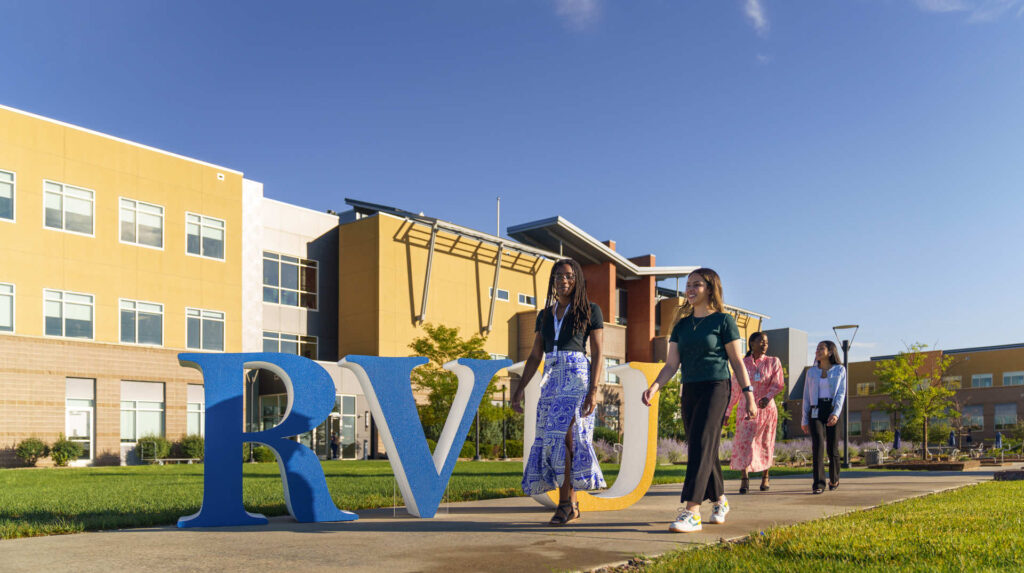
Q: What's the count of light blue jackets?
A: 1